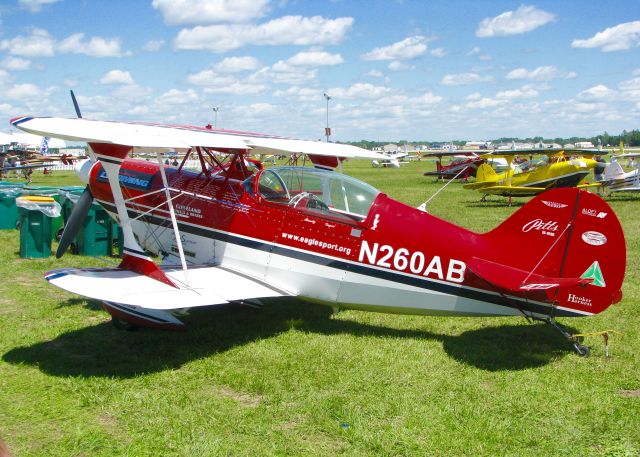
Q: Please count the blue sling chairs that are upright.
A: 0